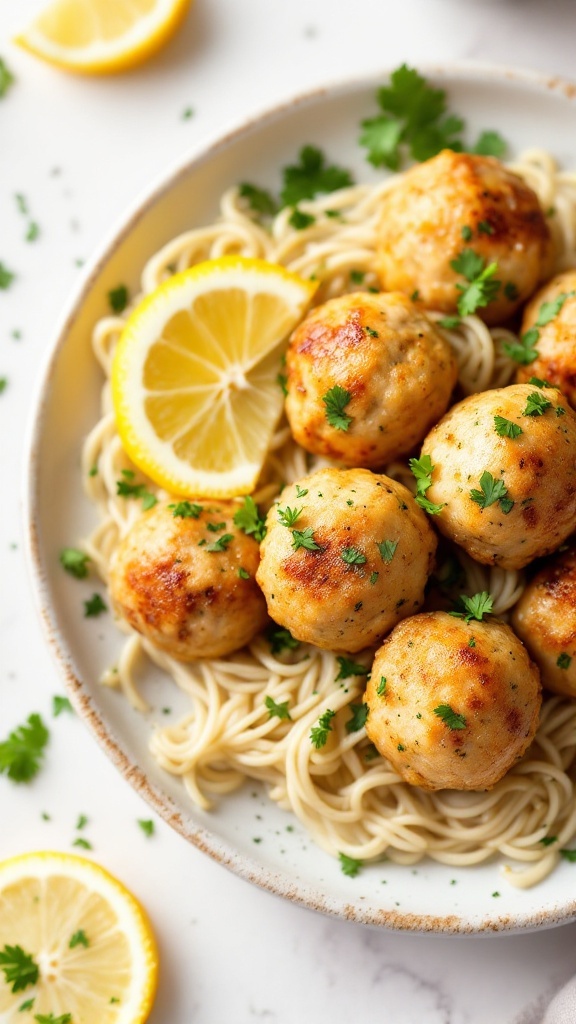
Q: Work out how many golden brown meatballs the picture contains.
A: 8